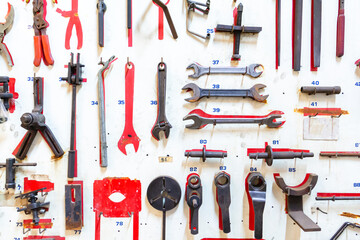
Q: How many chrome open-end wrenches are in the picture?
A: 3